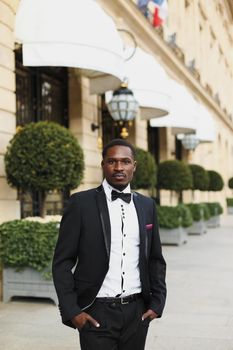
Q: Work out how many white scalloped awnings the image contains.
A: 4